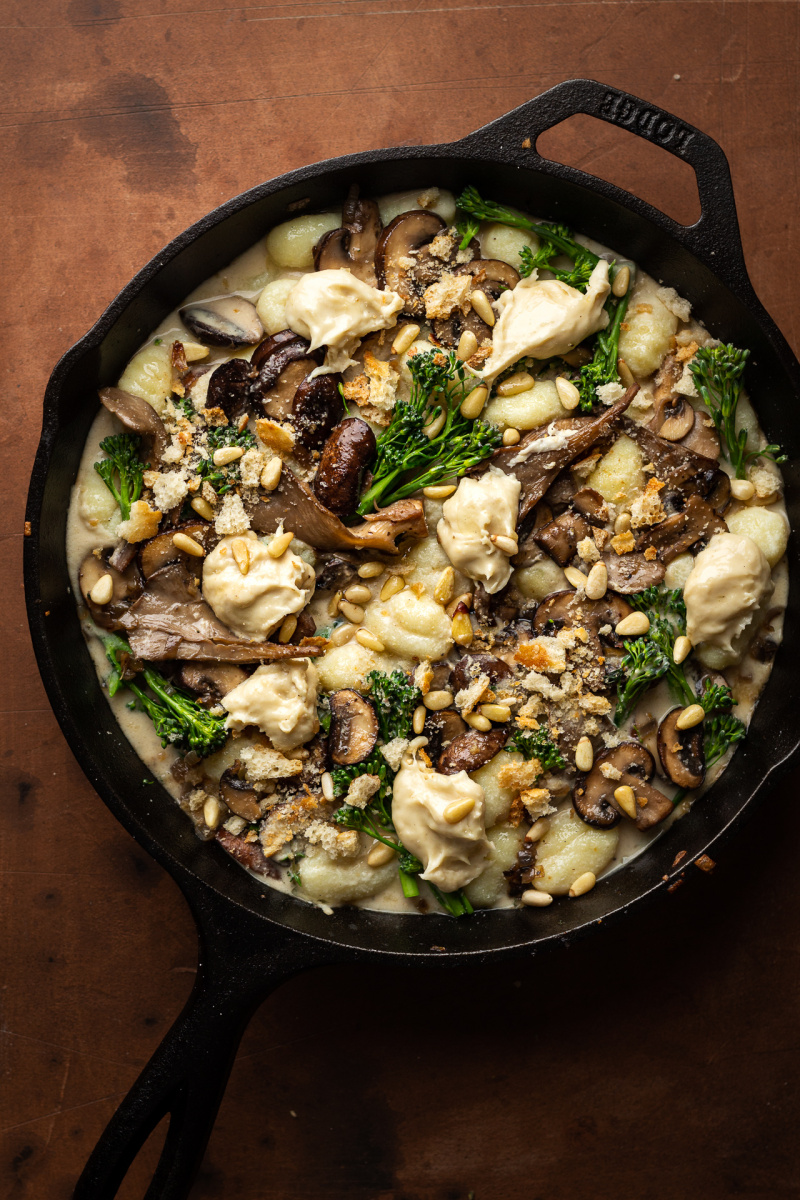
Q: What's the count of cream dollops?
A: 7